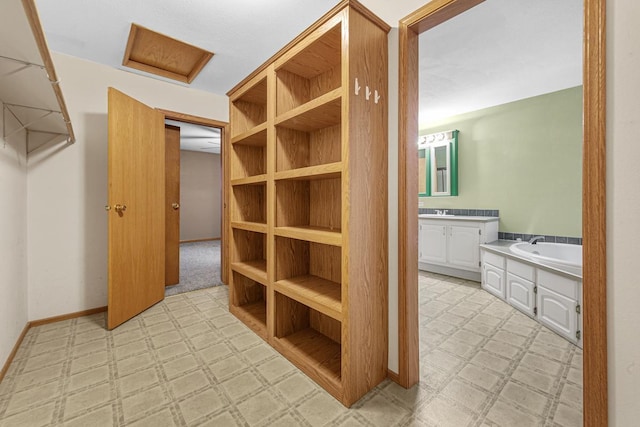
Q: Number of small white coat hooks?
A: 3